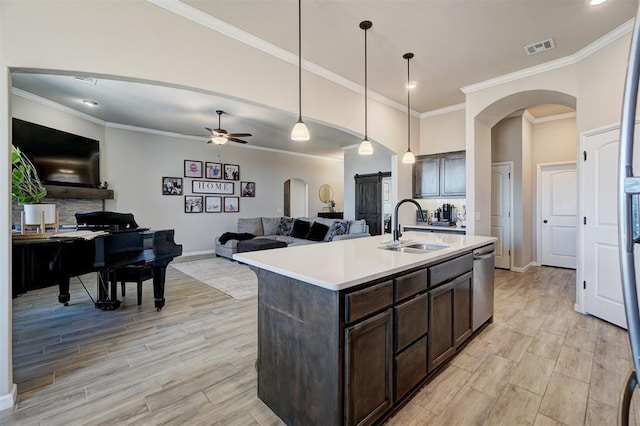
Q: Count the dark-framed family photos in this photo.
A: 8